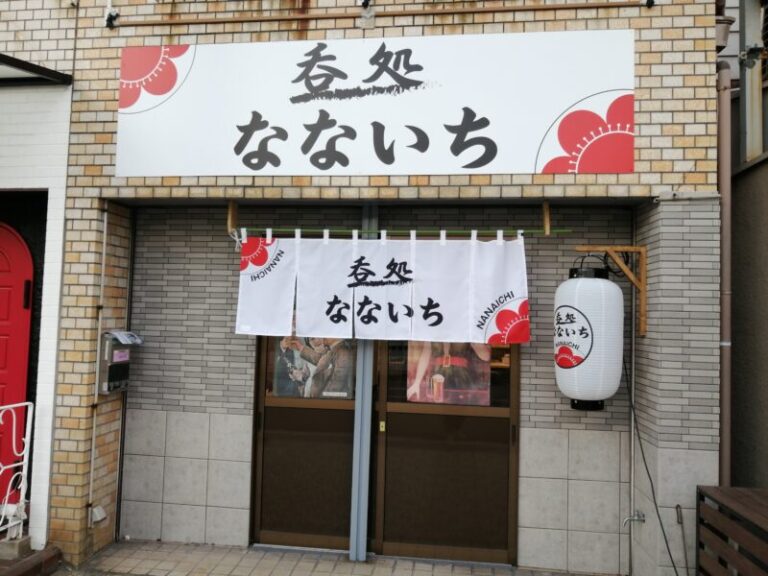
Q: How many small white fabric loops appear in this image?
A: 11